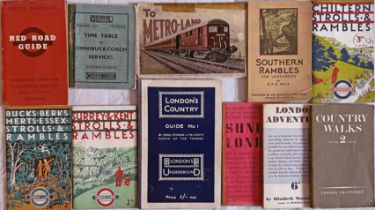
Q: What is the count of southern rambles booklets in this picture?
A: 1